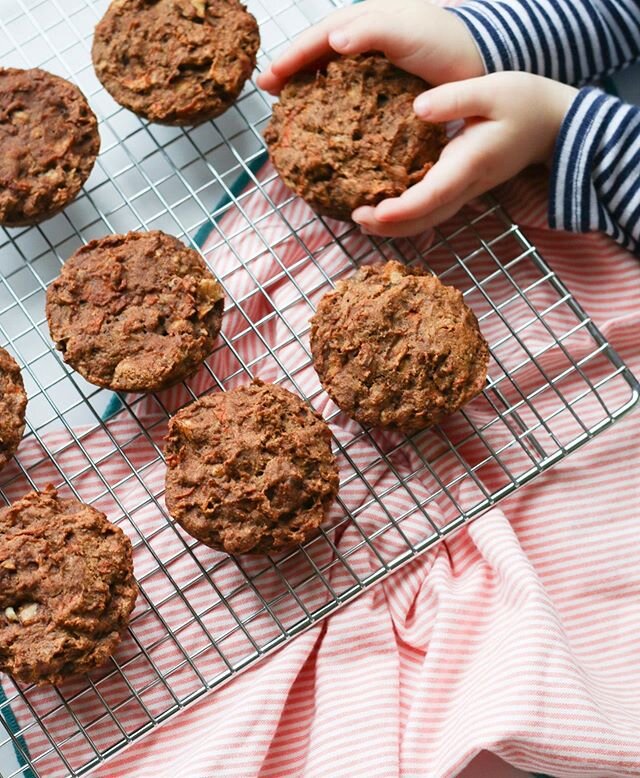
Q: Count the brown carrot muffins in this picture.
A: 8